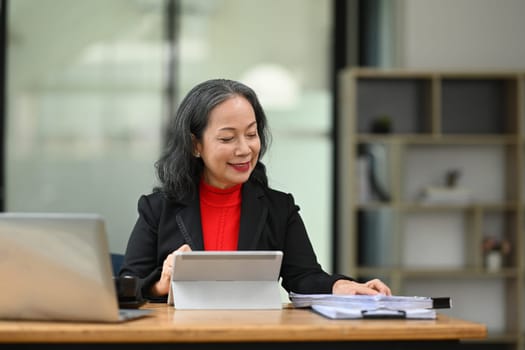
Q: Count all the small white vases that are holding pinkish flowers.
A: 1